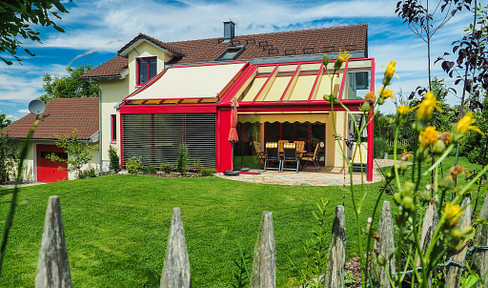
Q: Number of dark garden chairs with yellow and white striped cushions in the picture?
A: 2